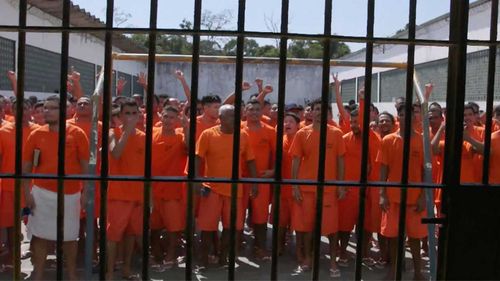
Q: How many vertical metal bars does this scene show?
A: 12